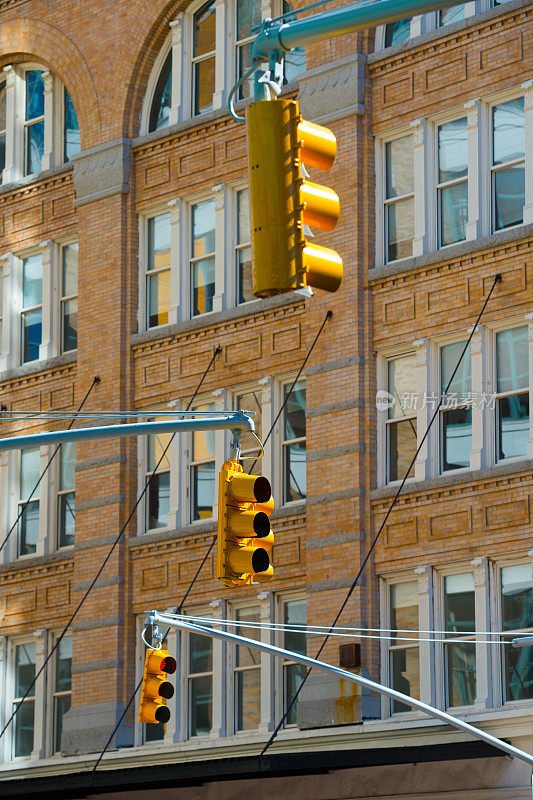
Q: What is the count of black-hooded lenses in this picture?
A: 6